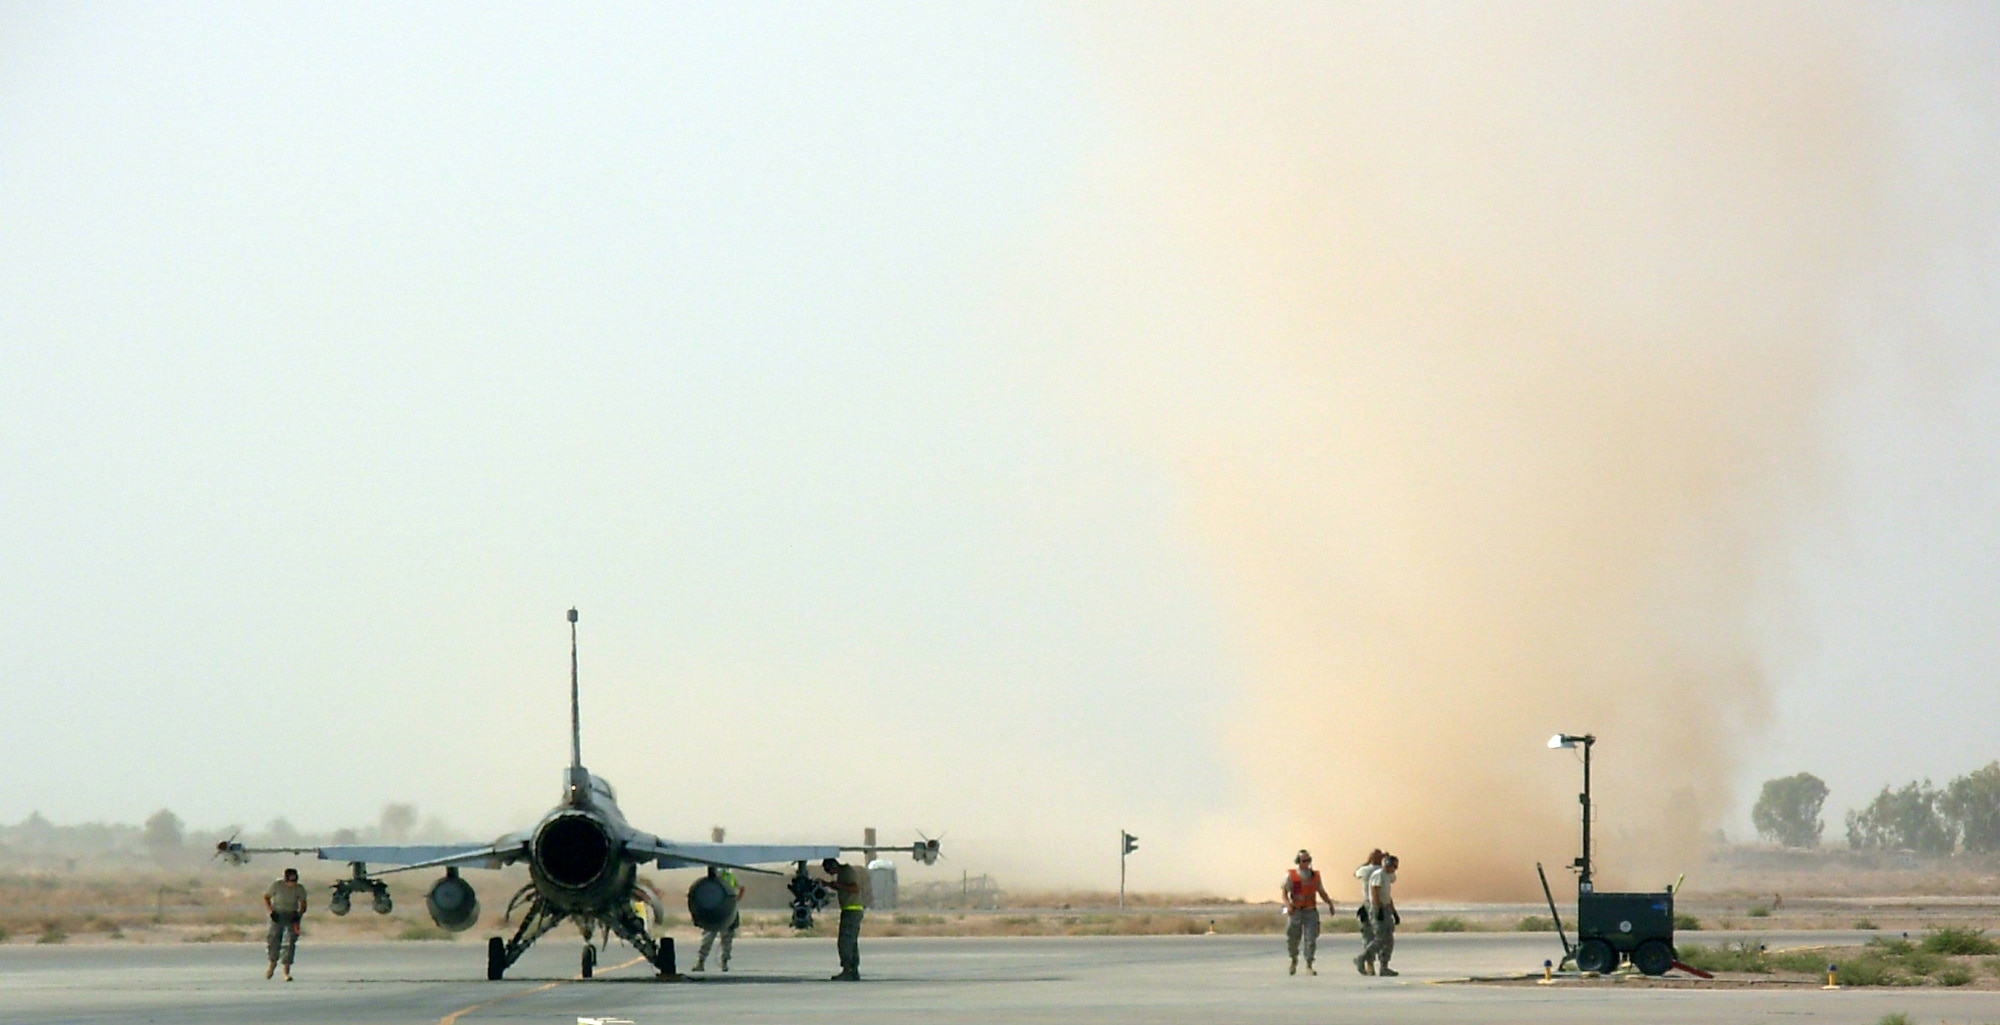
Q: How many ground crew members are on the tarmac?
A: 6